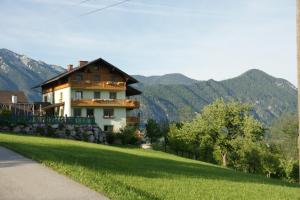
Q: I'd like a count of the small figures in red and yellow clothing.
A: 0